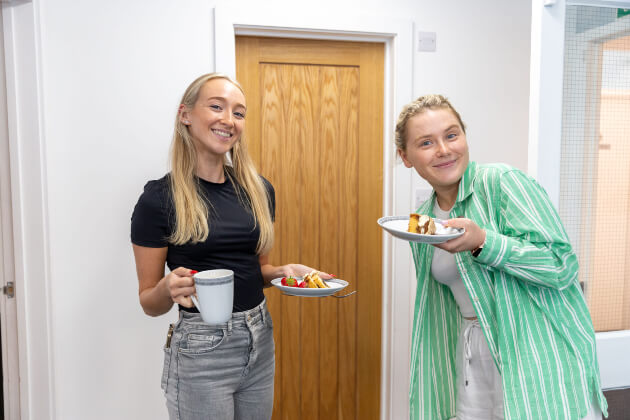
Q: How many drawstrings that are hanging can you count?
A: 2